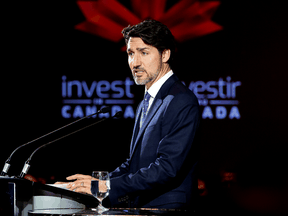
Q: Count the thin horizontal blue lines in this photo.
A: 3